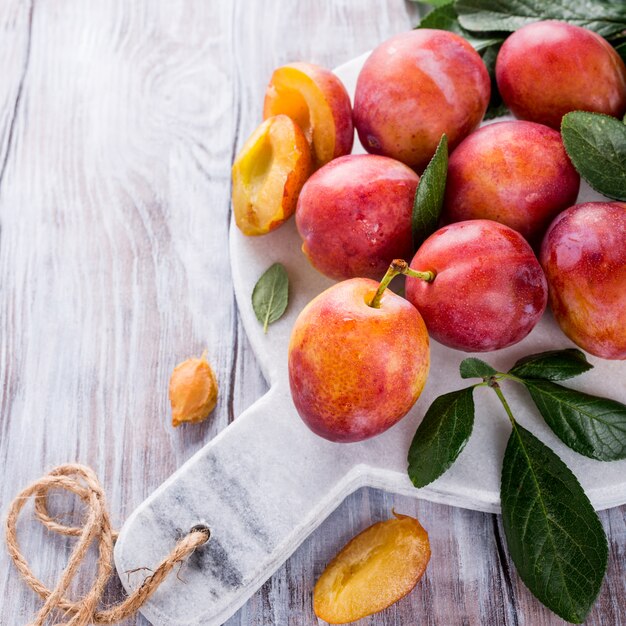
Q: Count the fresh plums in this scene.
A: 7